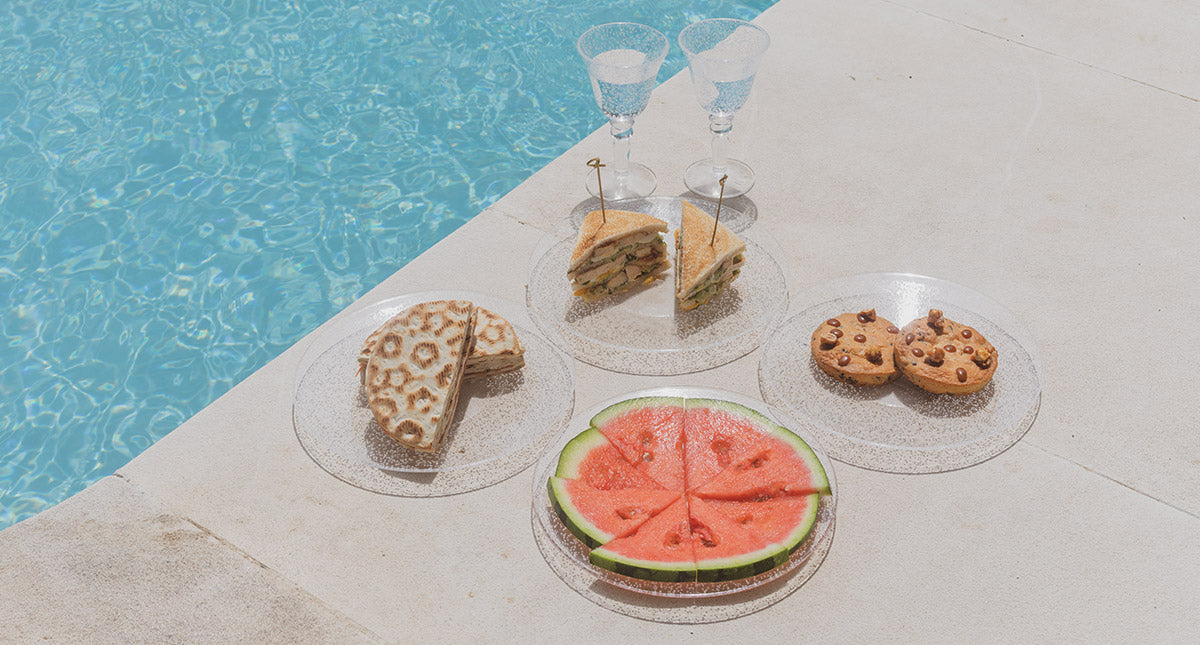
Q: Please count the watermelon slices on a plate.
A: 8